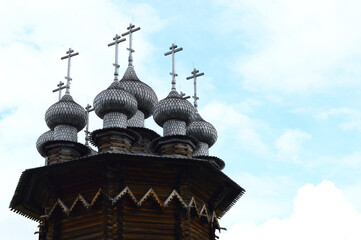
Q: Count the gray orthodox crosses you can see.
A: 8